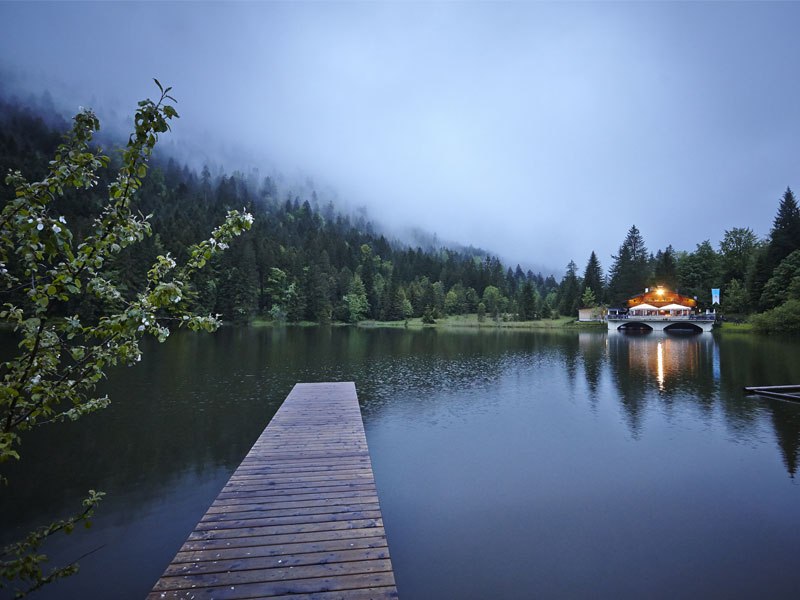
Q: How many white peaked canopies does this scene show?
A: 2